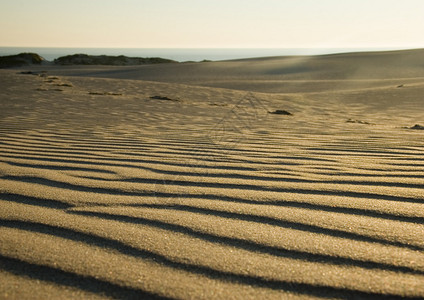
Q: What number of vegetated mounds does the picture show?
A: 2